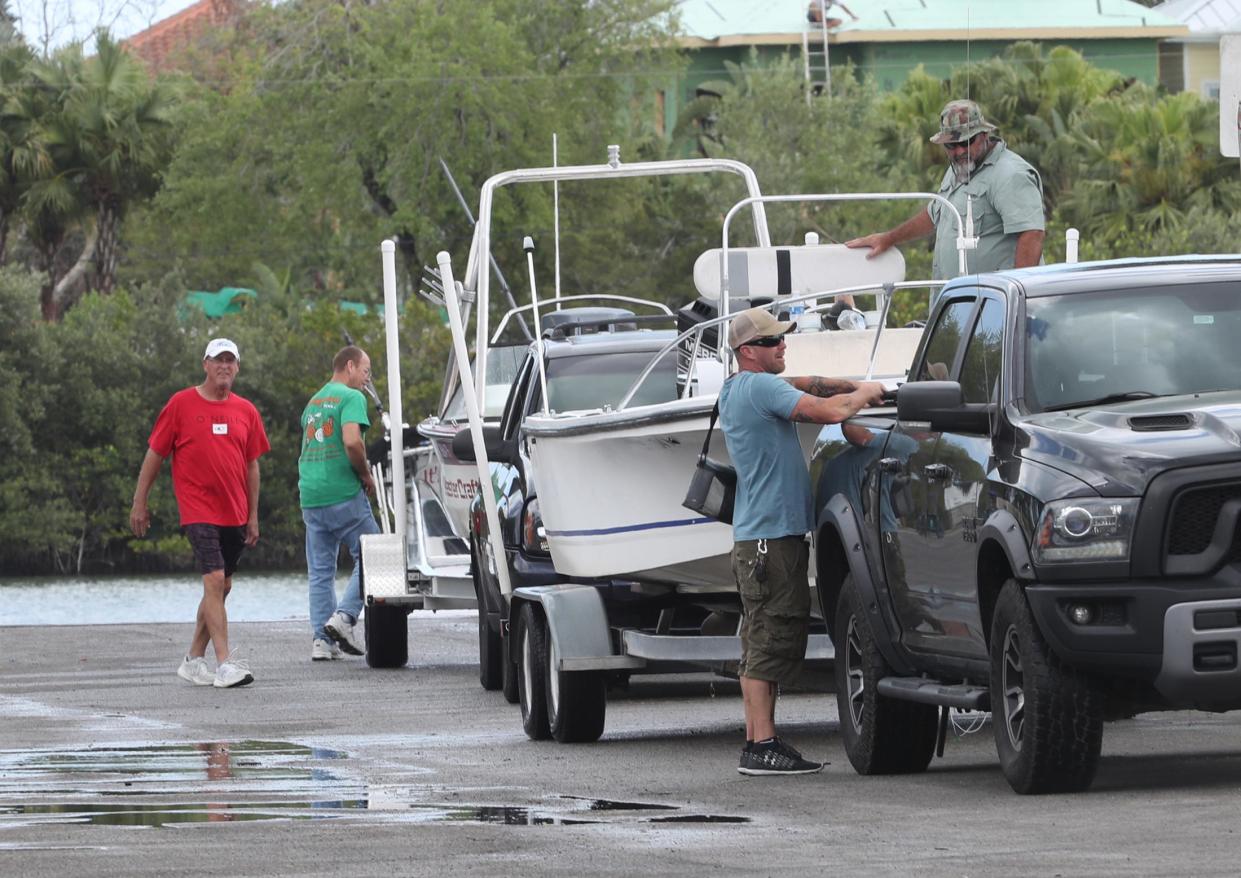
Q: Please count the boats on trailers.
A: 2